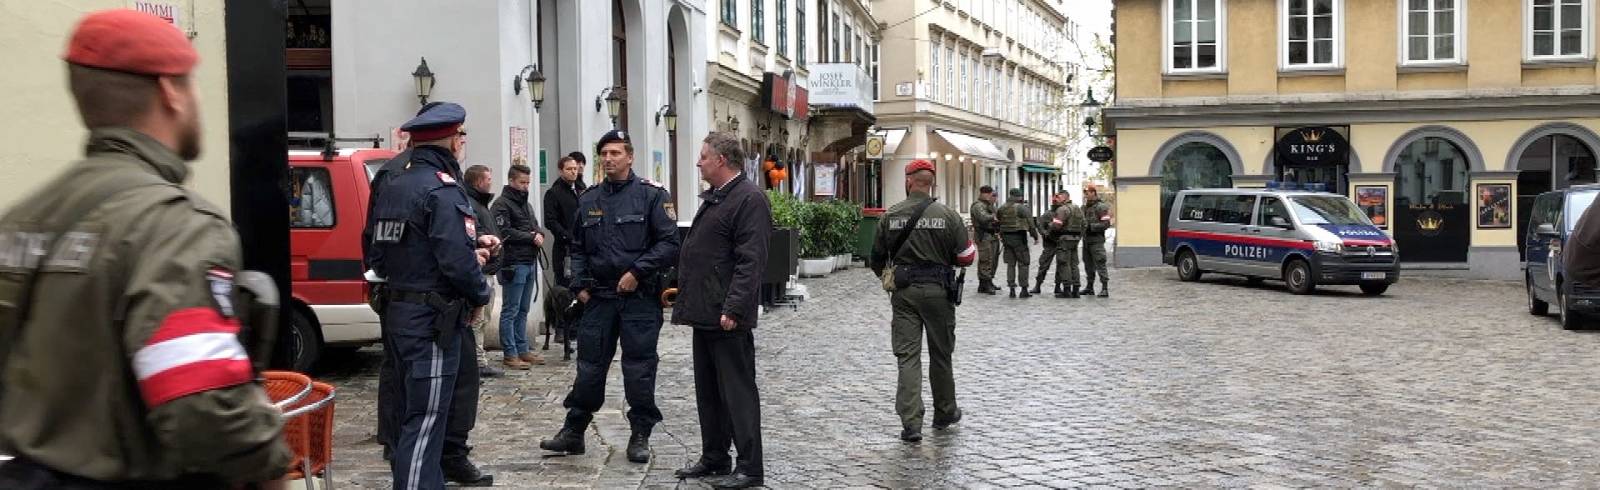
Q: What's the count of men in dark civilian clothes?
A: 5